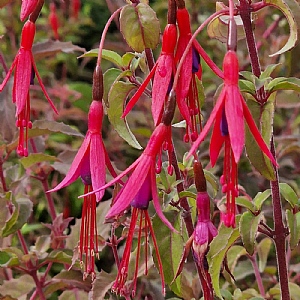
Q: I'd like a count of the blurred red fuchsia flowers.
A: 2